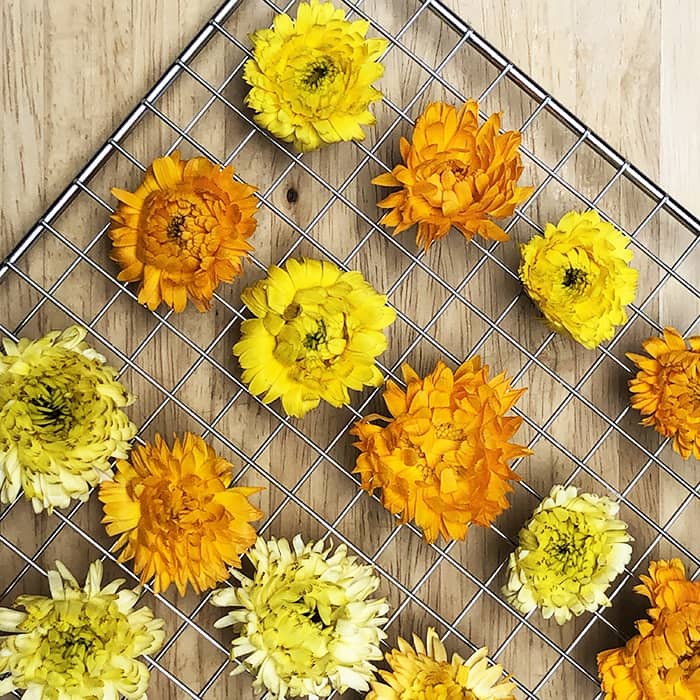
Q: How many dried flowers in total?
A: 14